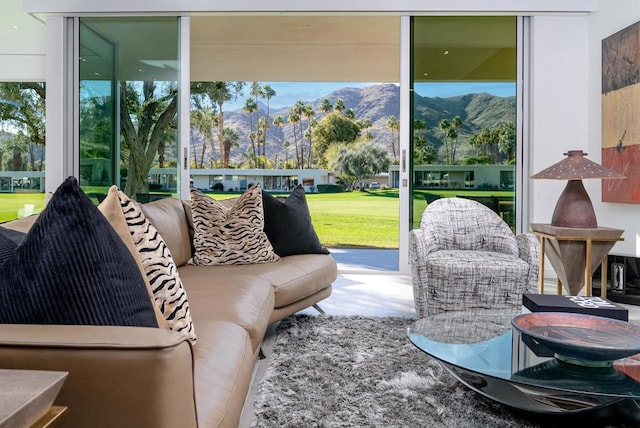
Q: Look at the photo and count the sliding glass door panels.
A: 2